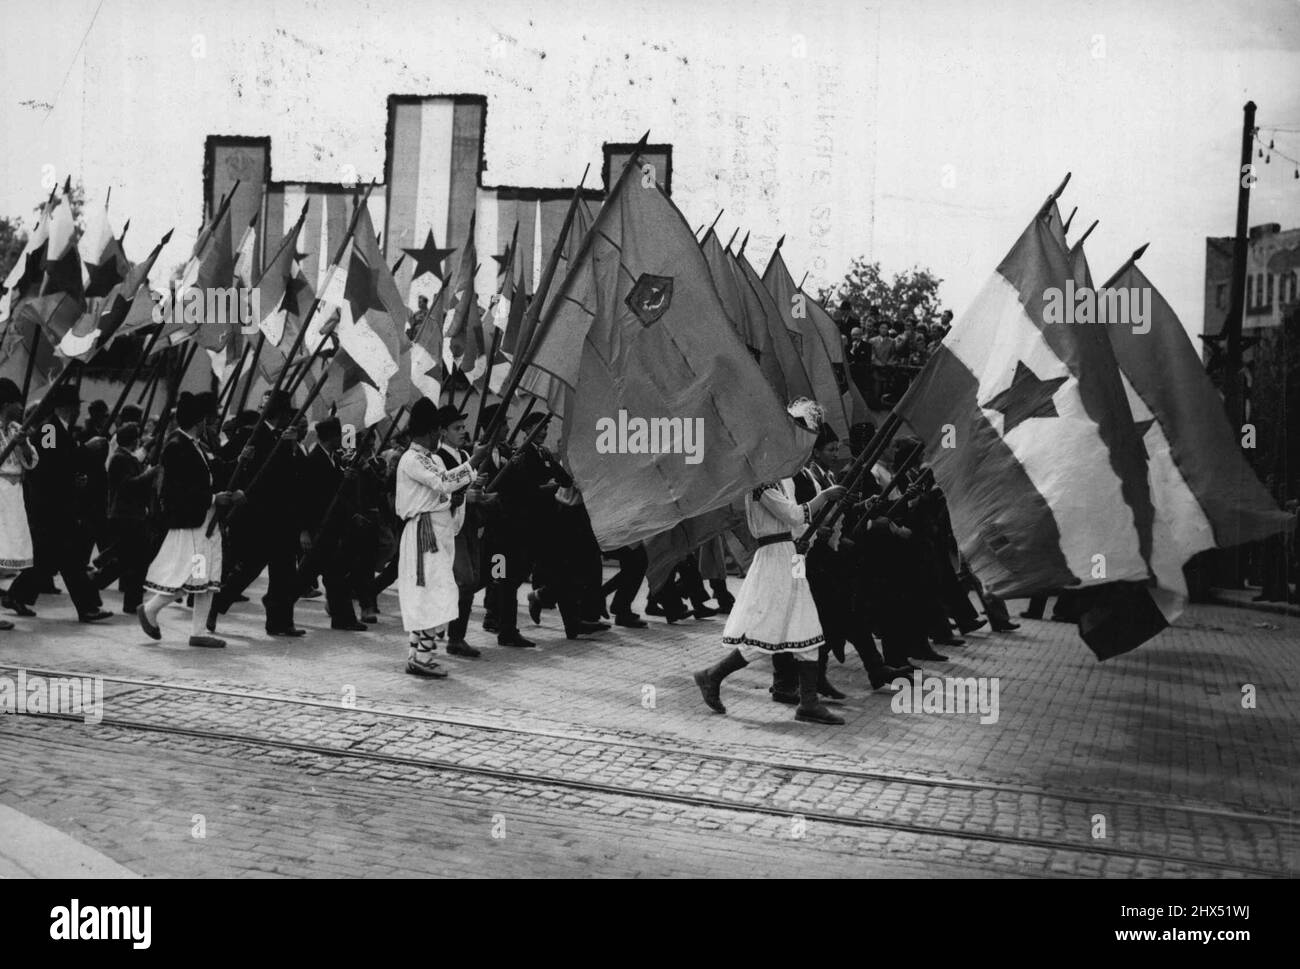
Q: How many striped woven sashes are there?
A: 1